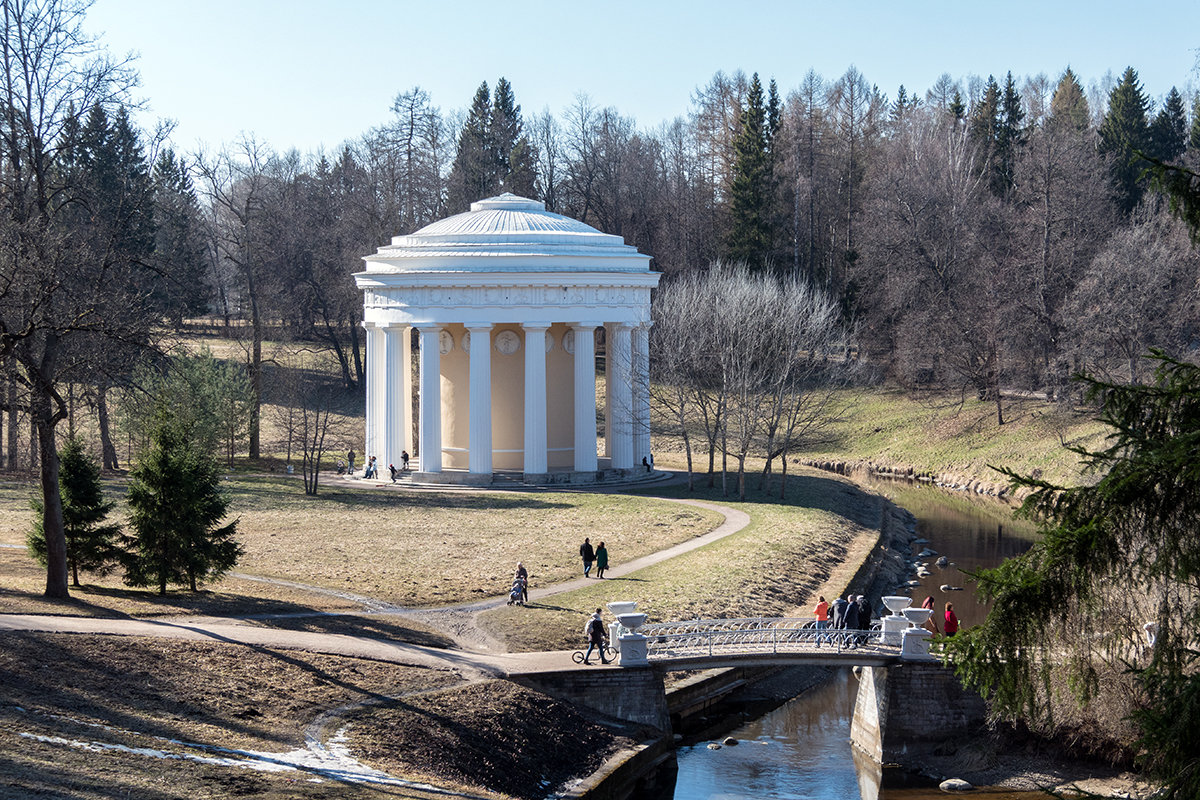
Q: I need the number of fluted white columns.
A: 8